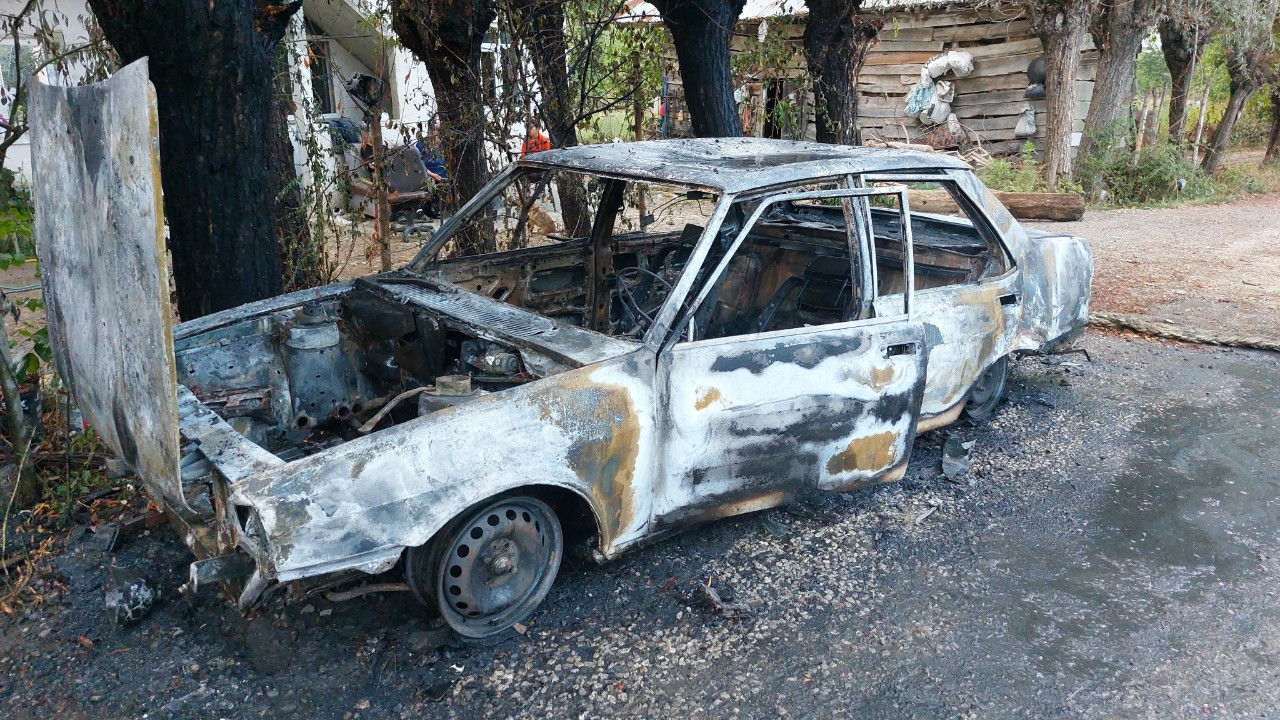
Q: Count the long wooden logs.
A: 1